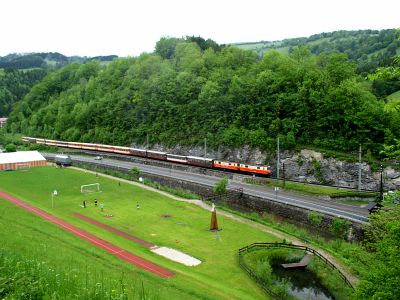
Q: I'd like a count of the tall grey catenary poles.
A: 4